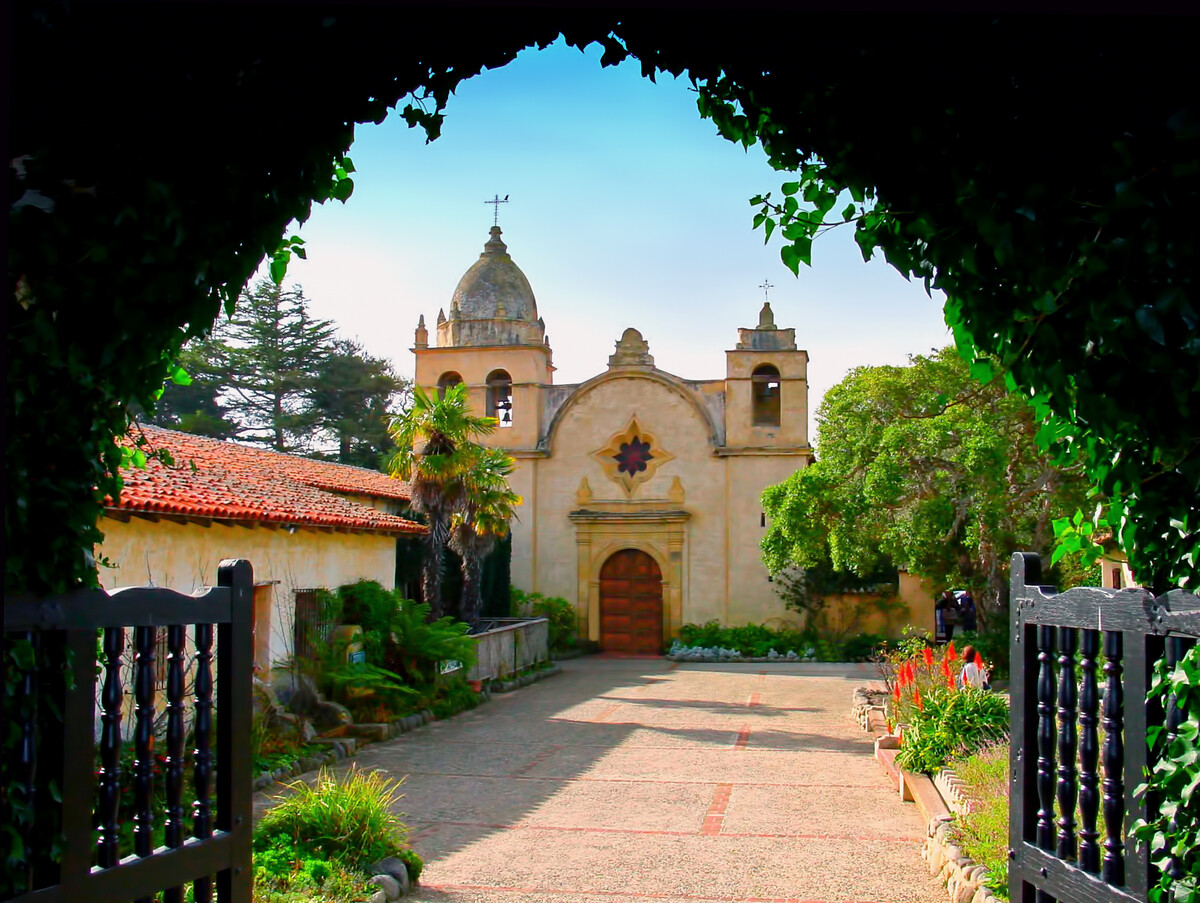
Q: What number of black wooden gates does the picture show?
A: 2